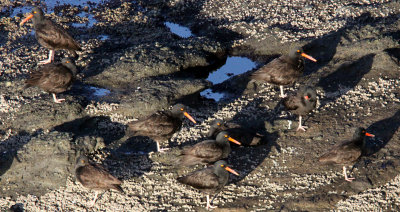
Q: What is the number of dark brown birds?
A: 10